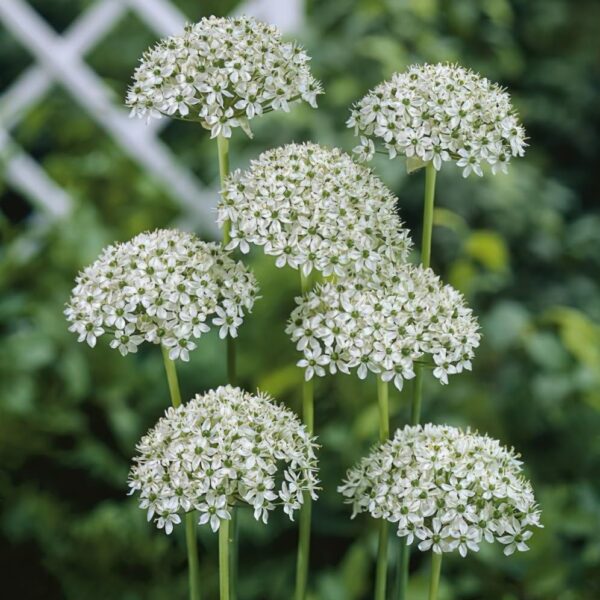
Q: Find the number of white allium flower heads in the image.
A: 7